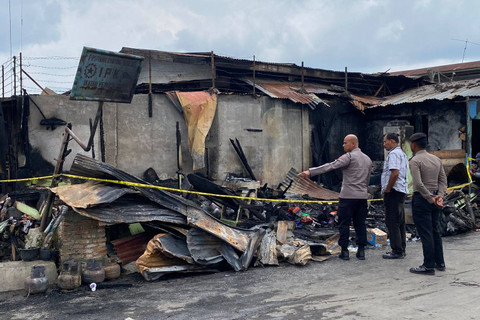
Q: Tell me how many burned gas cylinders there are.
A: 4